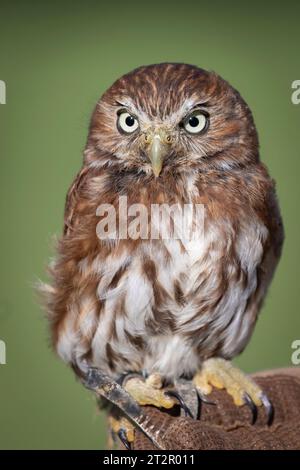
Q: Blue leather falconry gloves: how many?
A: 0